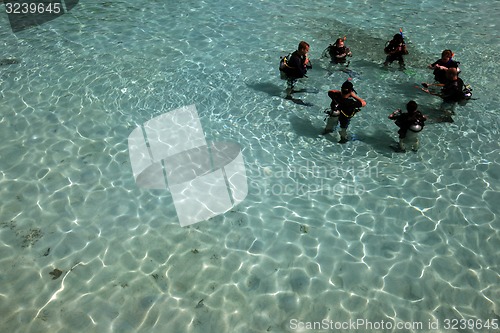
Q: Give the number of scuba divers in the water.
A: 7